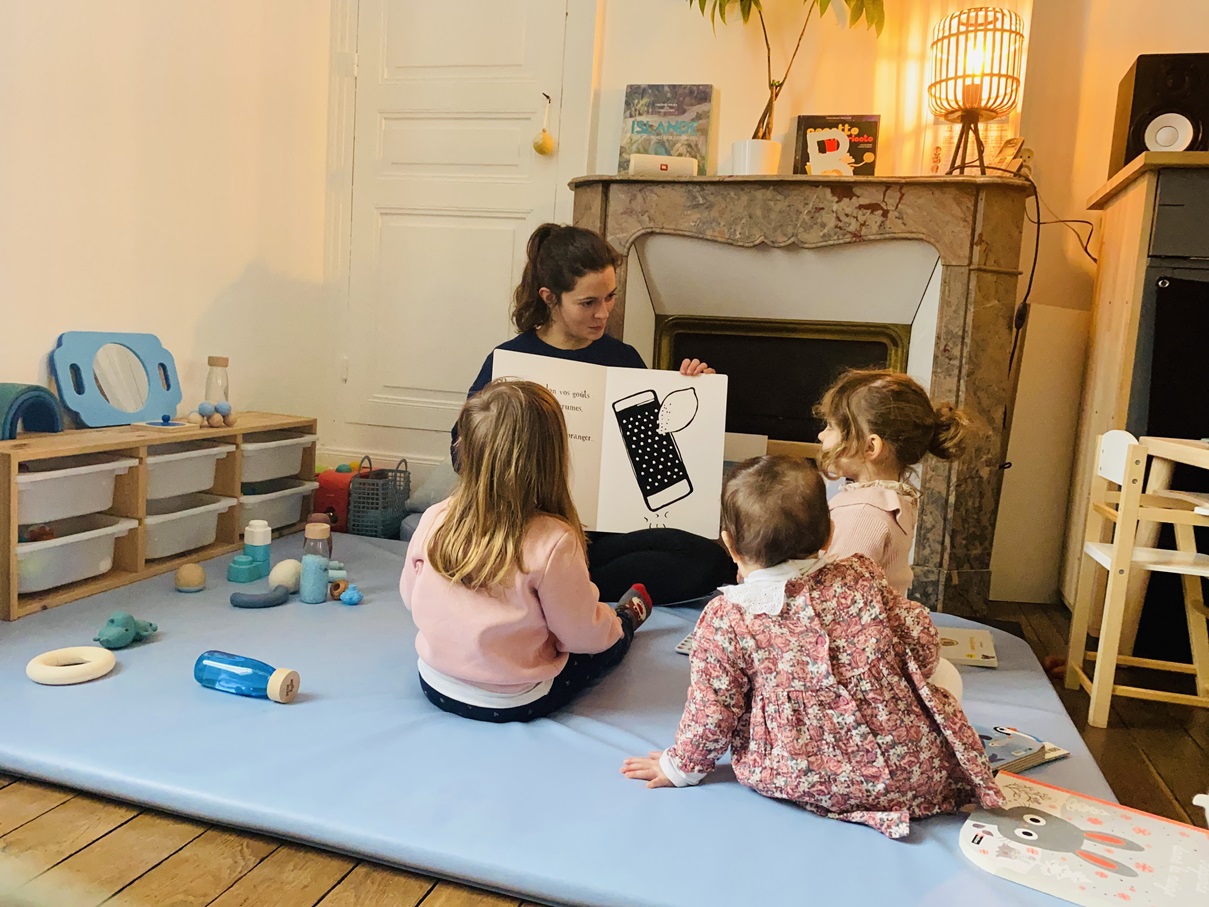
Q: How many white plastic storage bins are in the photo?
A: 6